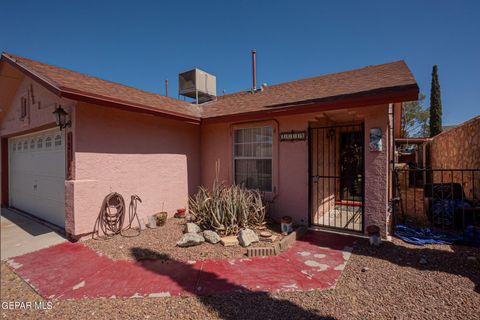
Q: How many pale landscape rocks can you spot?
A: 5